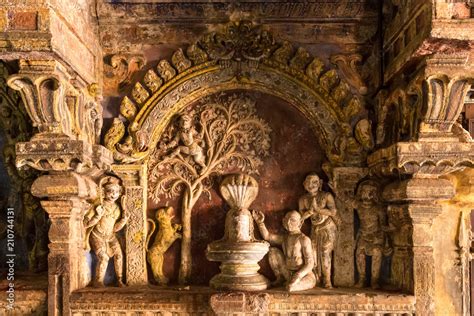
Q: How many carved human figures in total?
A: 5